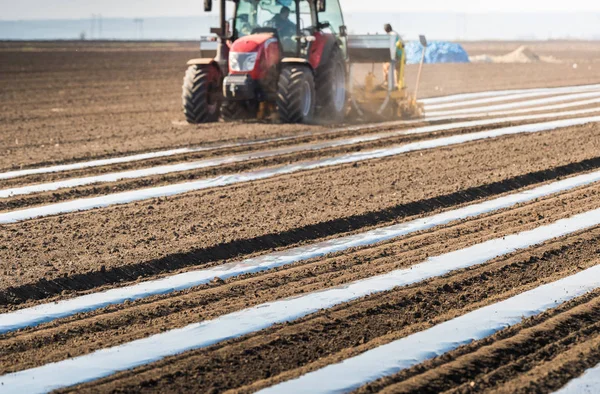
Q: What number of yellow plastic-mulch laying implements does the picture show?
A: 1